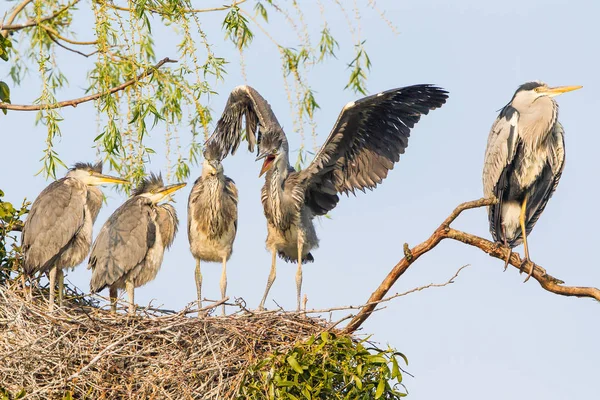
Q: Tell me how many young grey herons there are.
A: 4